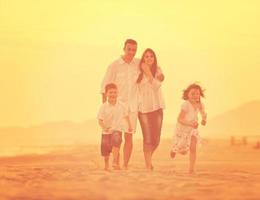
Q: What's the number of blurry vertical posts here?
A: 2